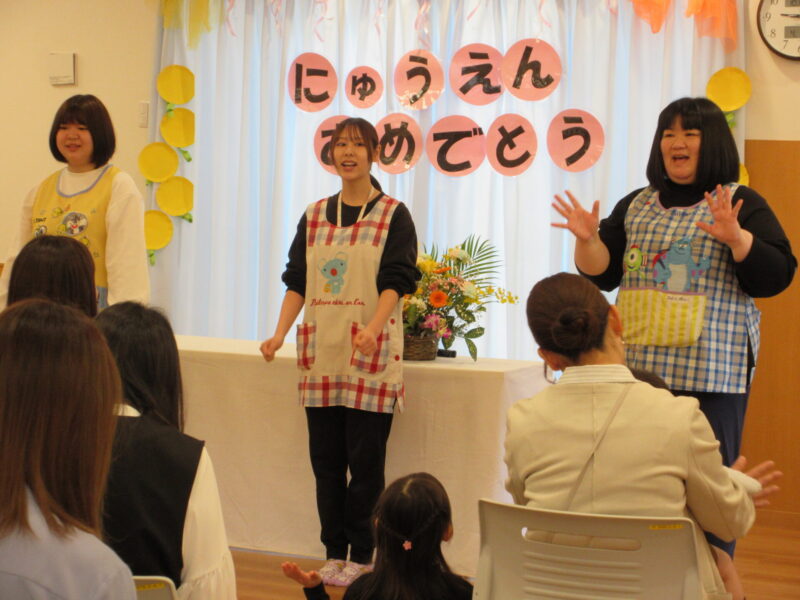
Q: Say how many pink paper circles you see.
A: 10